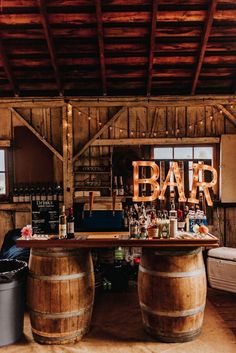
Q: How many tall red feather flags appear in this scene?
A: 0